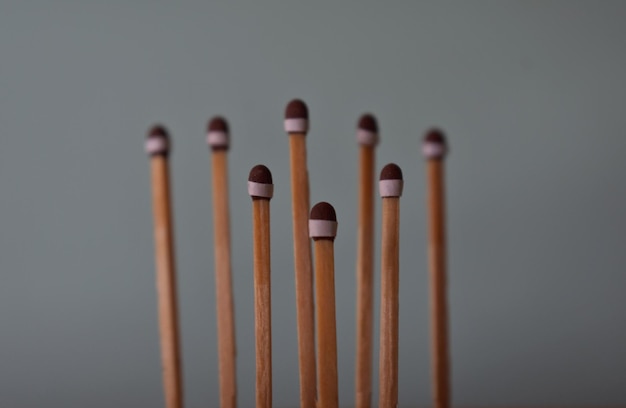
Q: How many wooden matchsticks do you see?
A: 8